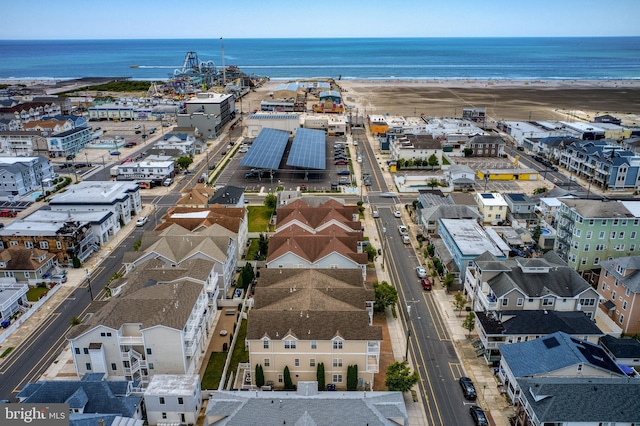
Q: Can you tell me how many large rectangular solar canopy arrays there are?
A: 2